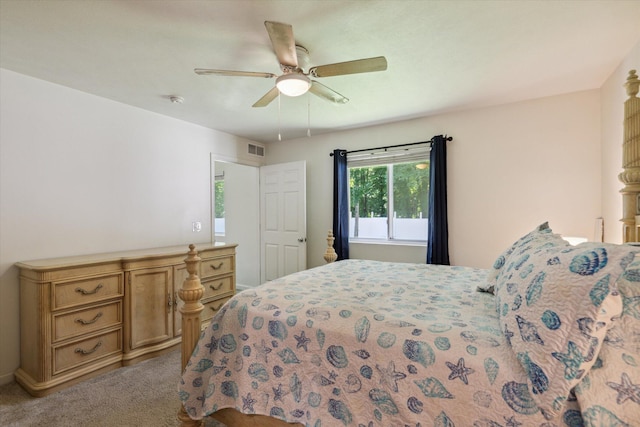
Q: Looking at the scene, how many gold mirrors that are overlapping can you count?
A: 0